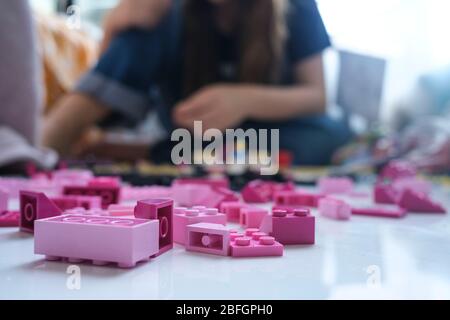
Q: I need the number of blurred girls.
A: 1